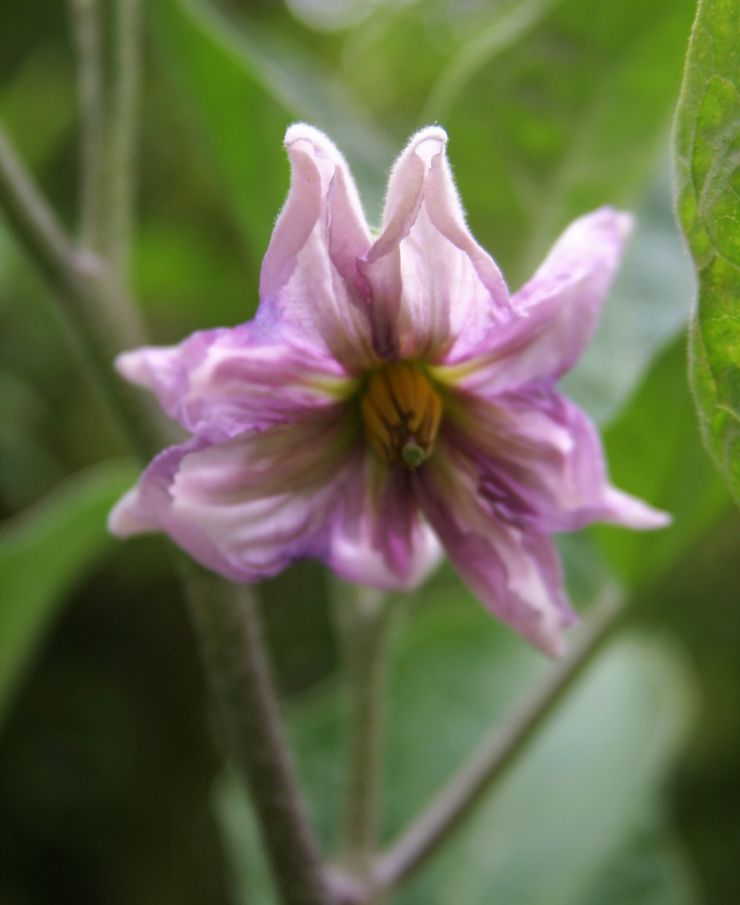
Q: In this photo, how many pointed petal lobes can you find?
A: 8